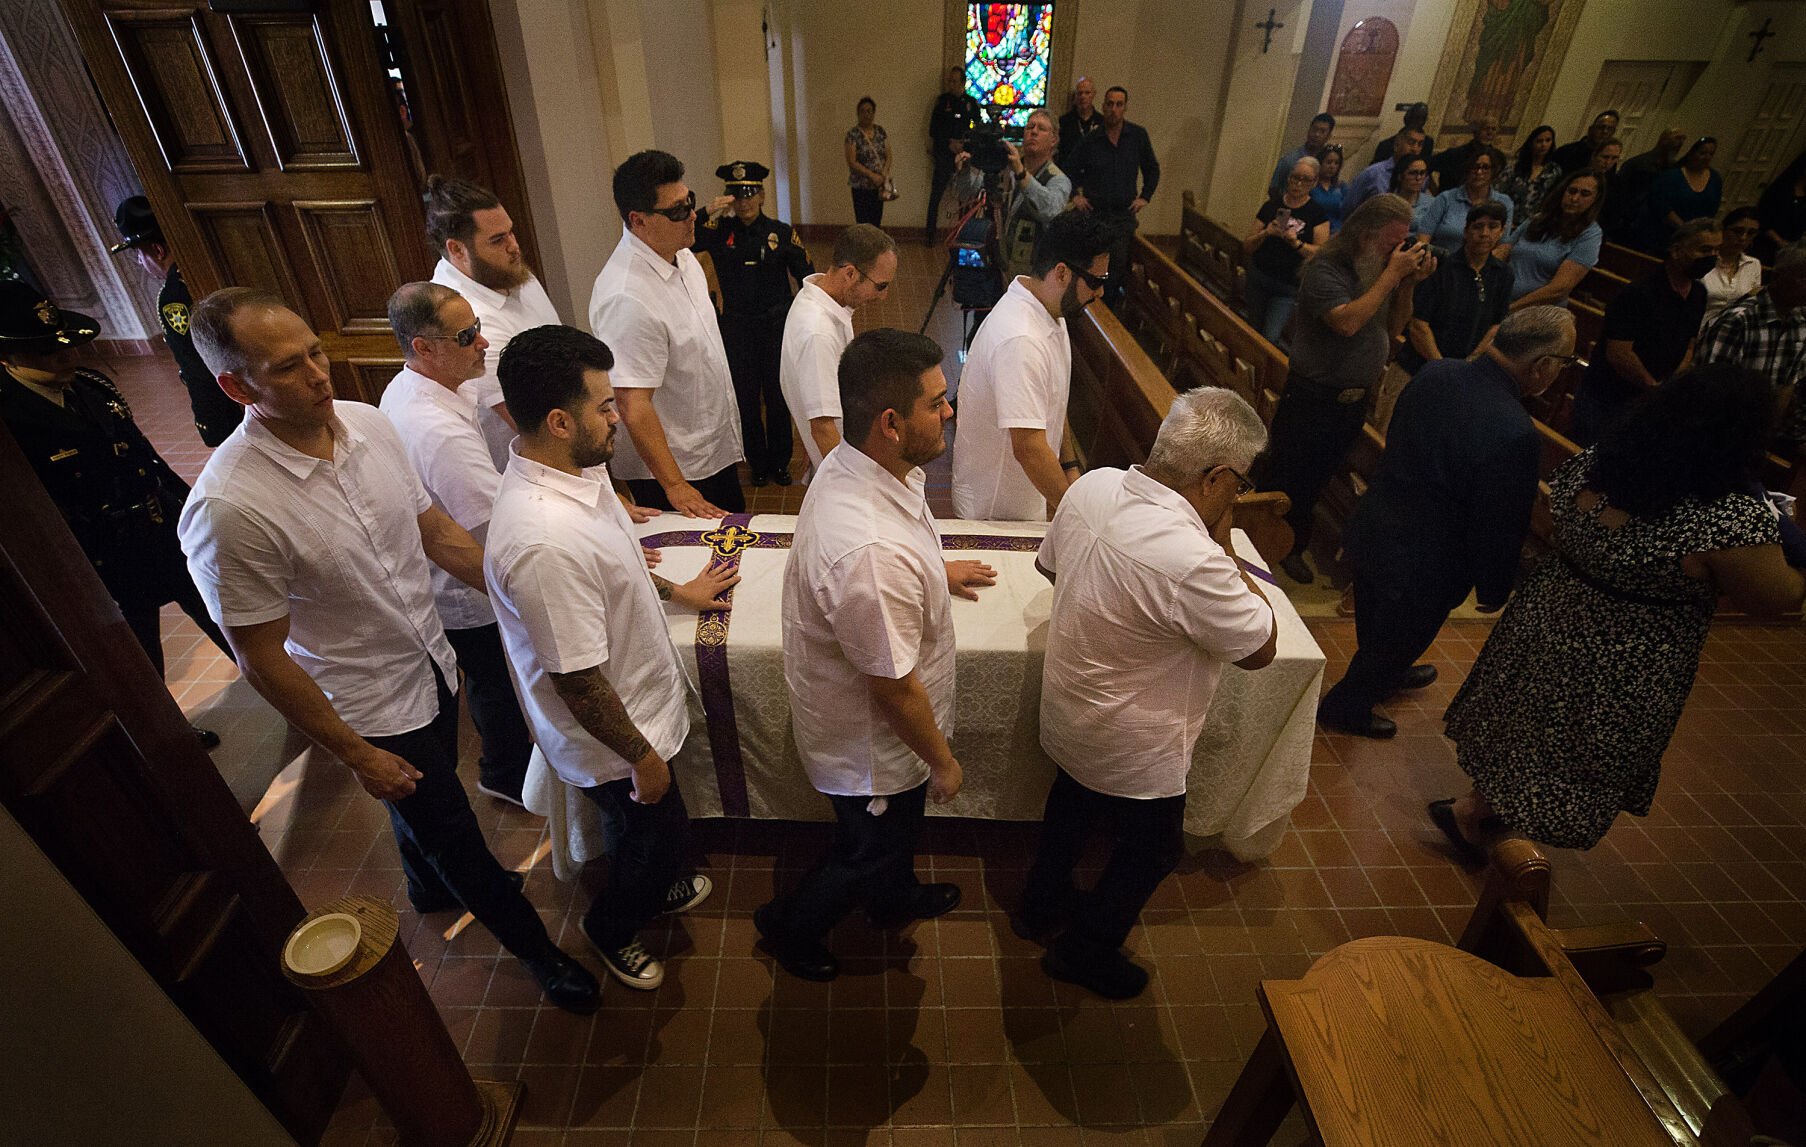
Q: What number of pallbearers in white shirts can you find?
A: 9